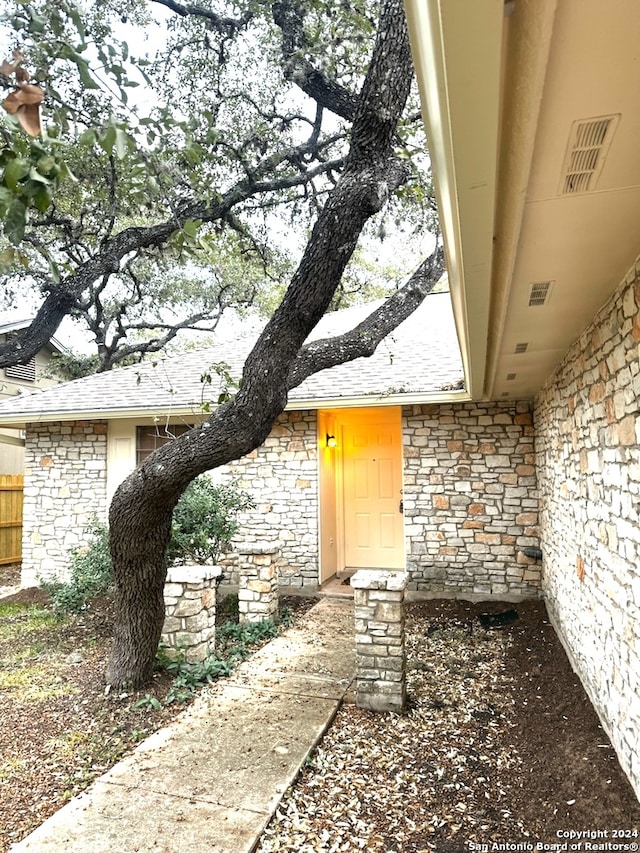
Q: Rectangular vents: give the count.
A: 5